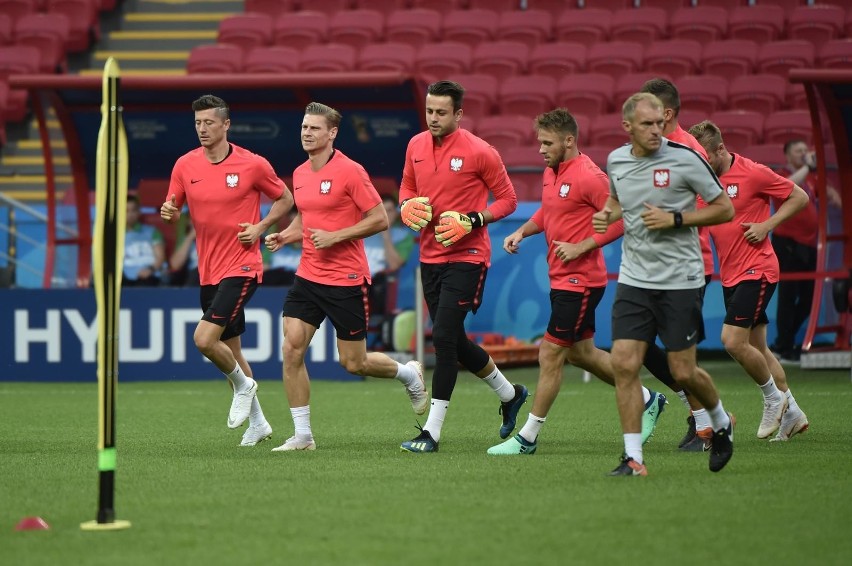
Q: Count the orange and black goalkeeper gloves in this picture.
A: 2